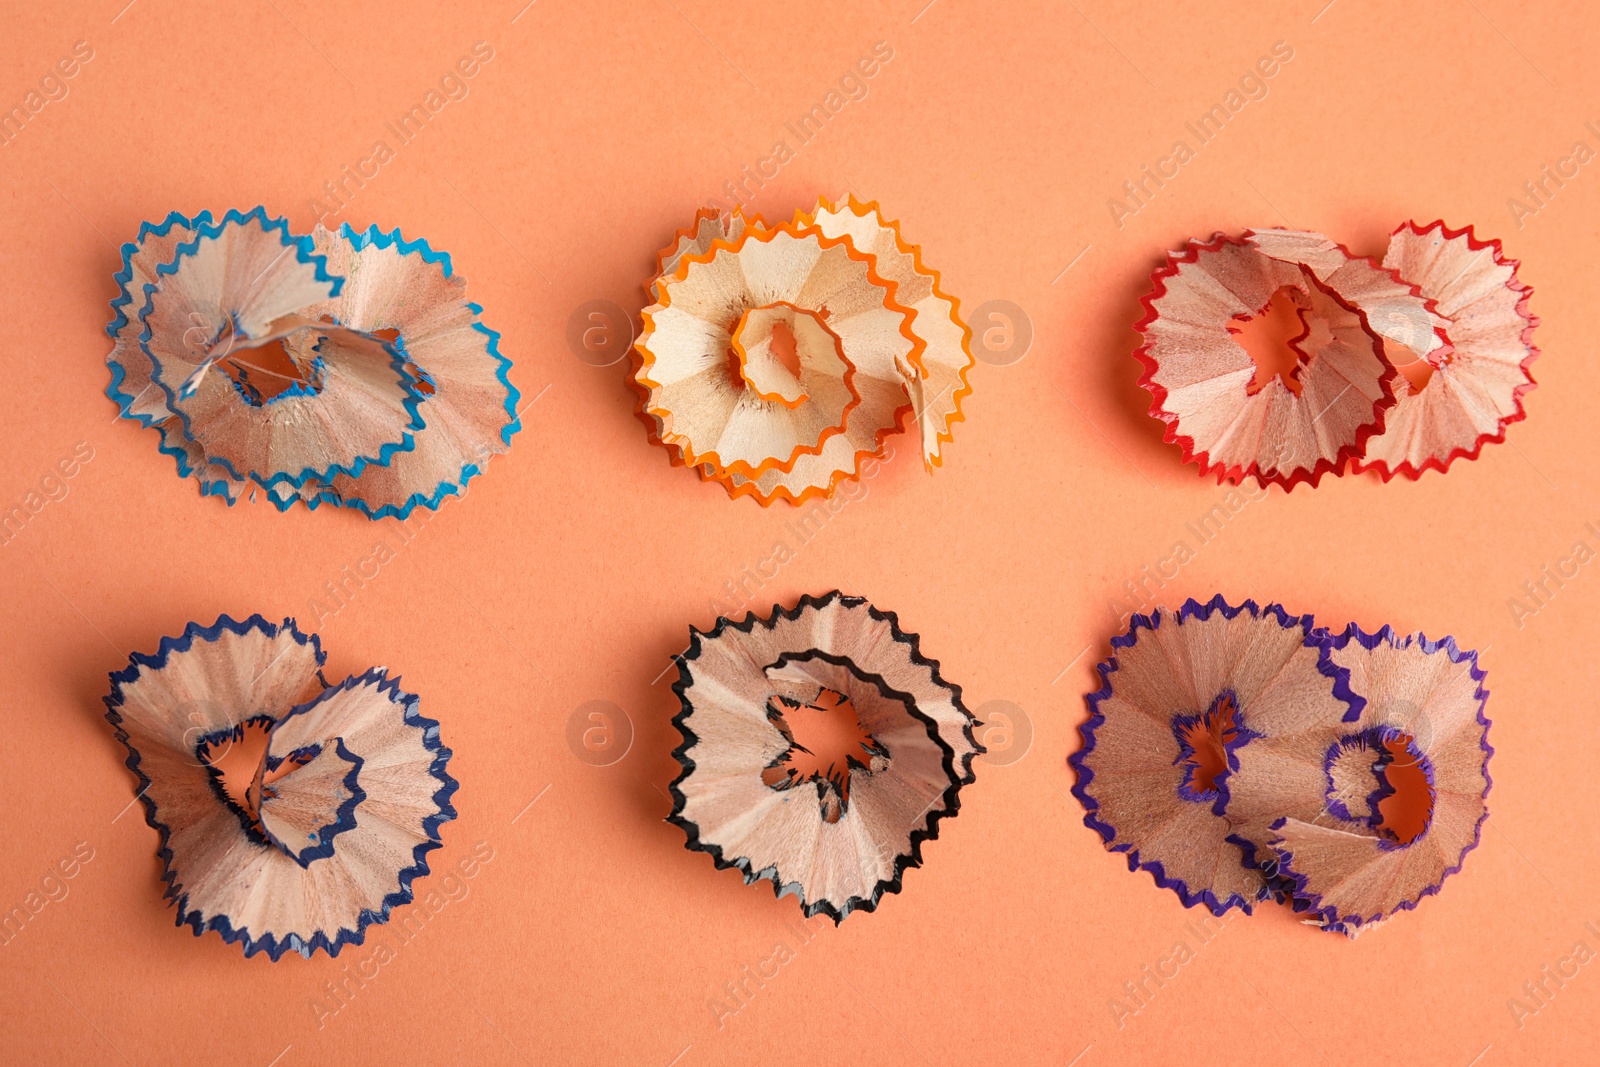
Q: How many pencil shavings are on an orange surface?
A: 6